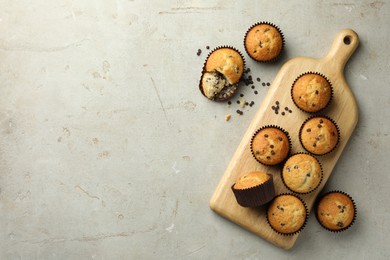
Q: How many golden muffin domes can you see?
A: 9